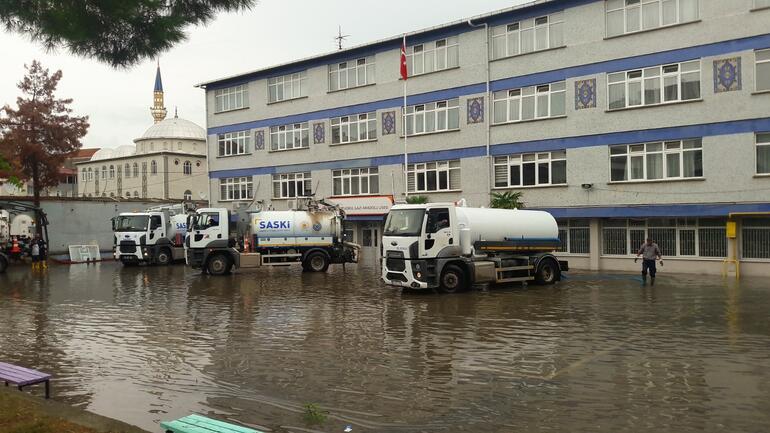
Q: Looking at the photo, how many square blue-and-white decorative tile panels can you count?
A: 6